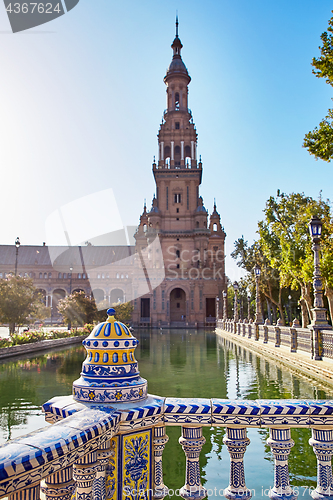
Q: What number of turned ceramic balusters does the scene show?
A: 9